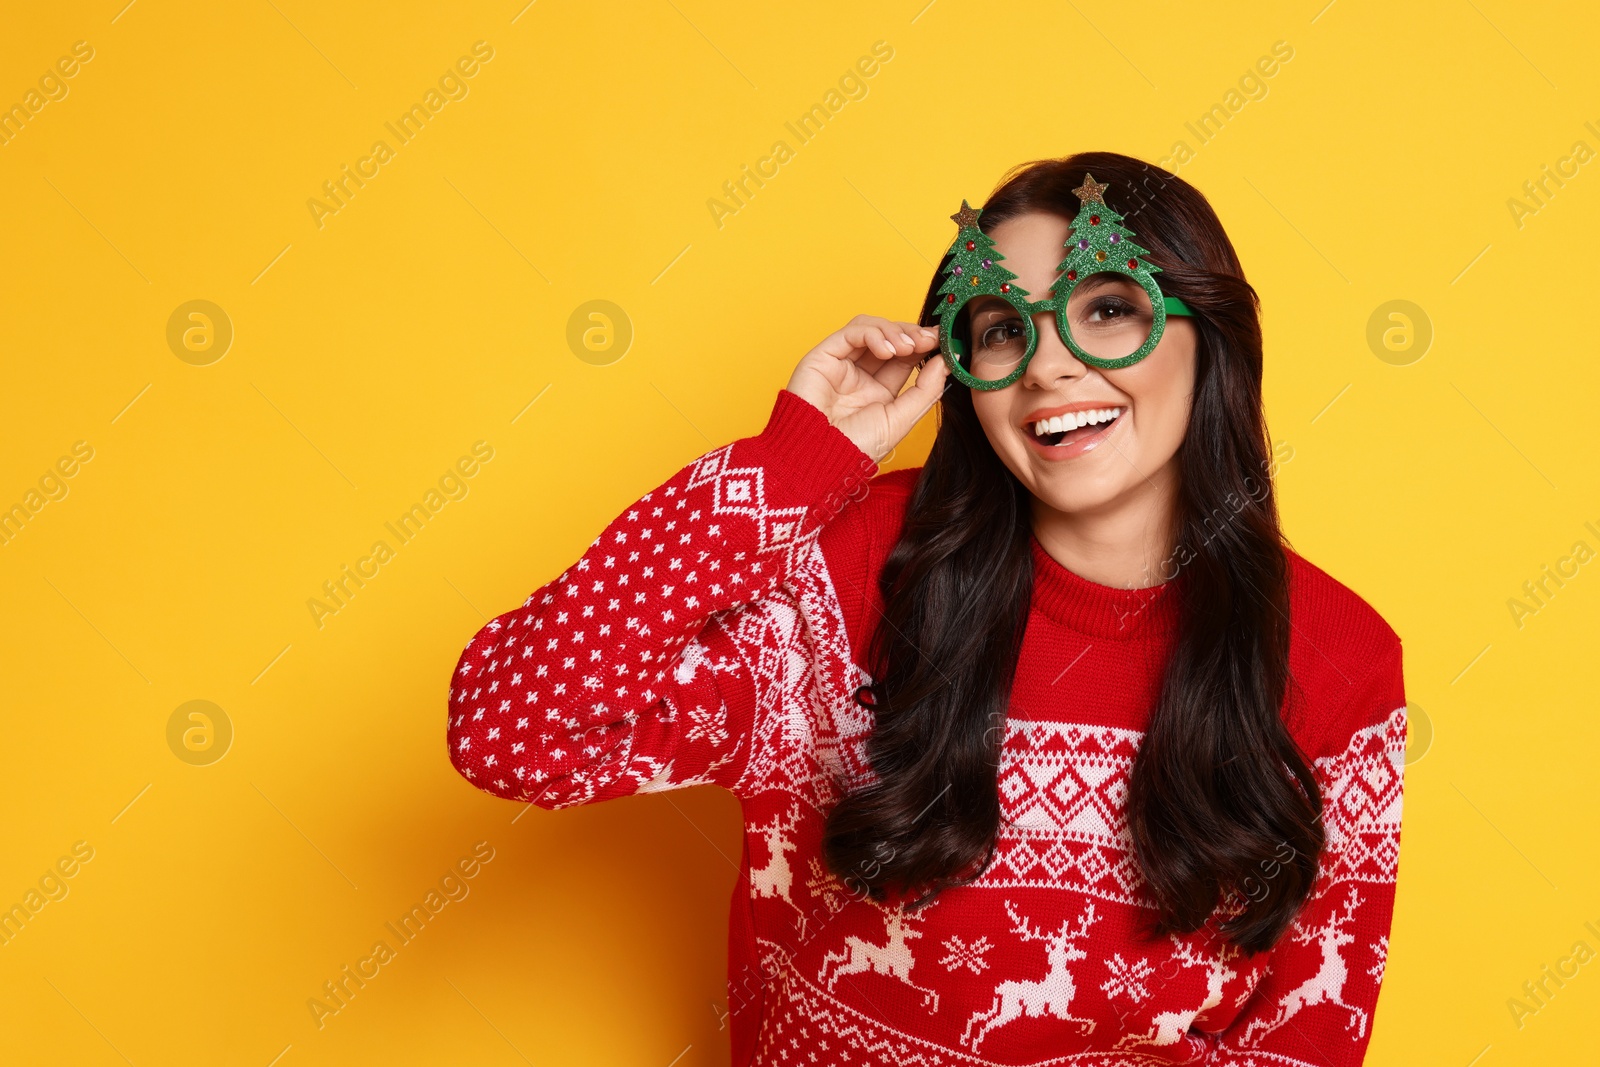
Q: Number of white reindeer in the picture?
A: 5